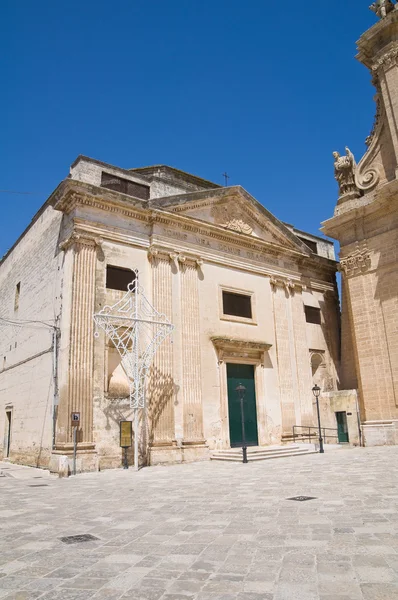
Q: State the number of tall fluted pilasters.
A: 5